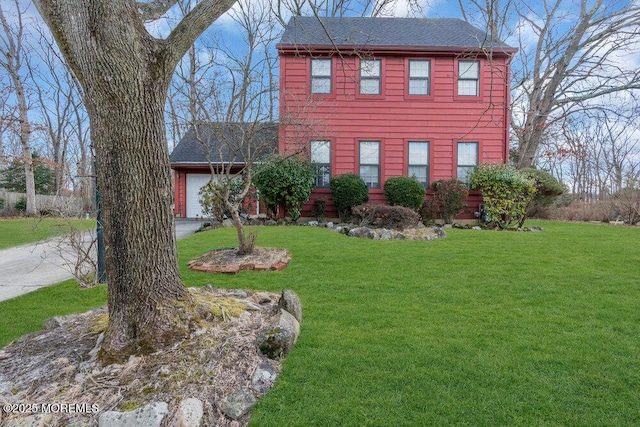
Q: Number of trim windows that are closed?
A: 8